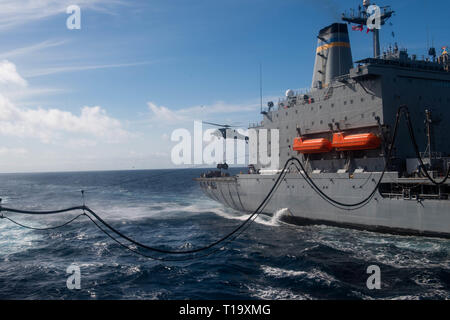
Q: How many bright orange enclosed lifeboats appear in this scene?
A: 2